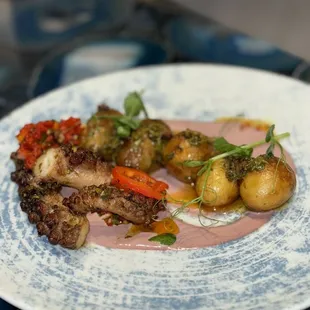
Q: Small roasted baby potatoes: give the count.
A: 5